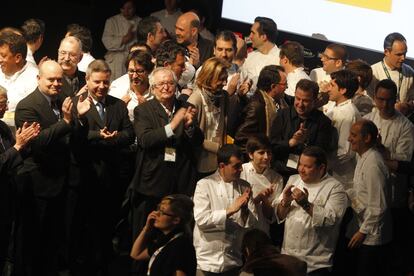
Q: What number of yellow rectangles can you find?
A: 1